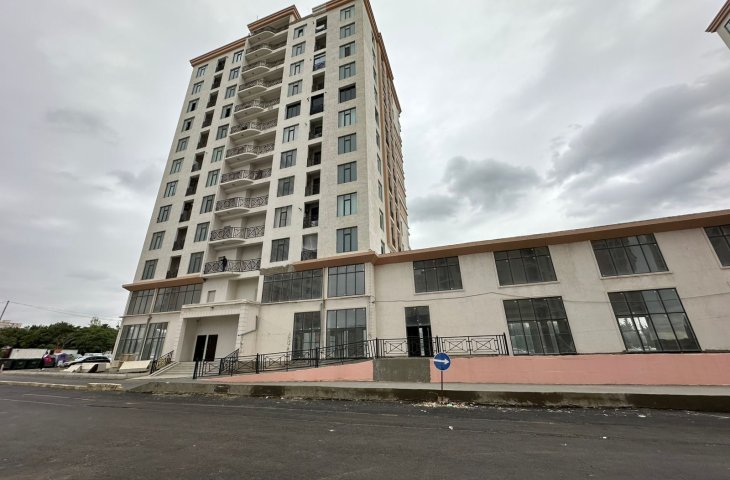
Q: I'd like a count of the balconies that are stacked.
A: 11